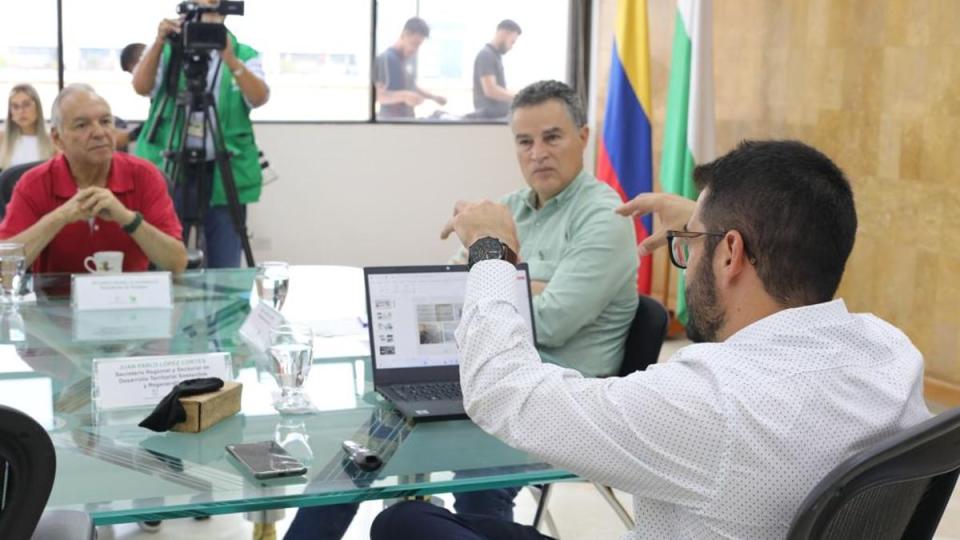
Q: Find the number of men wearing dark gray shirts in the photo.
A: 2